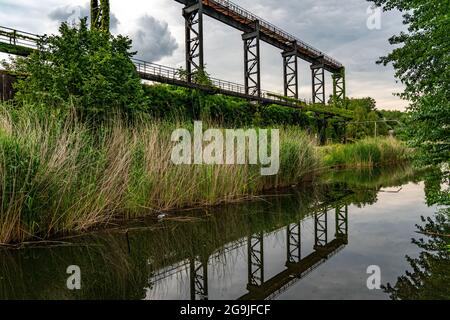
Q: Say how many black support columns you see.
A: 4